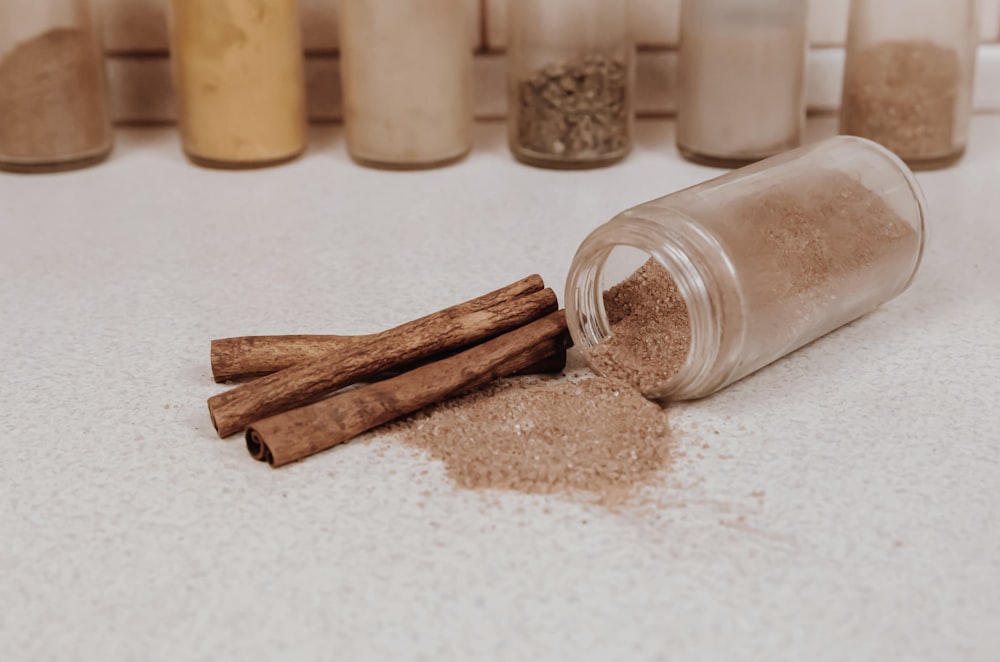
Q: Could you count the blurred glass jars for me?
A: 6